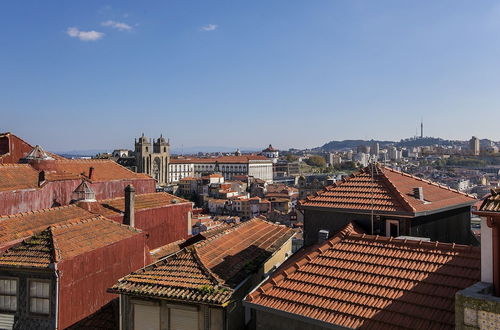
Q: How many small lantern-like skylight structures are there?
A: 2